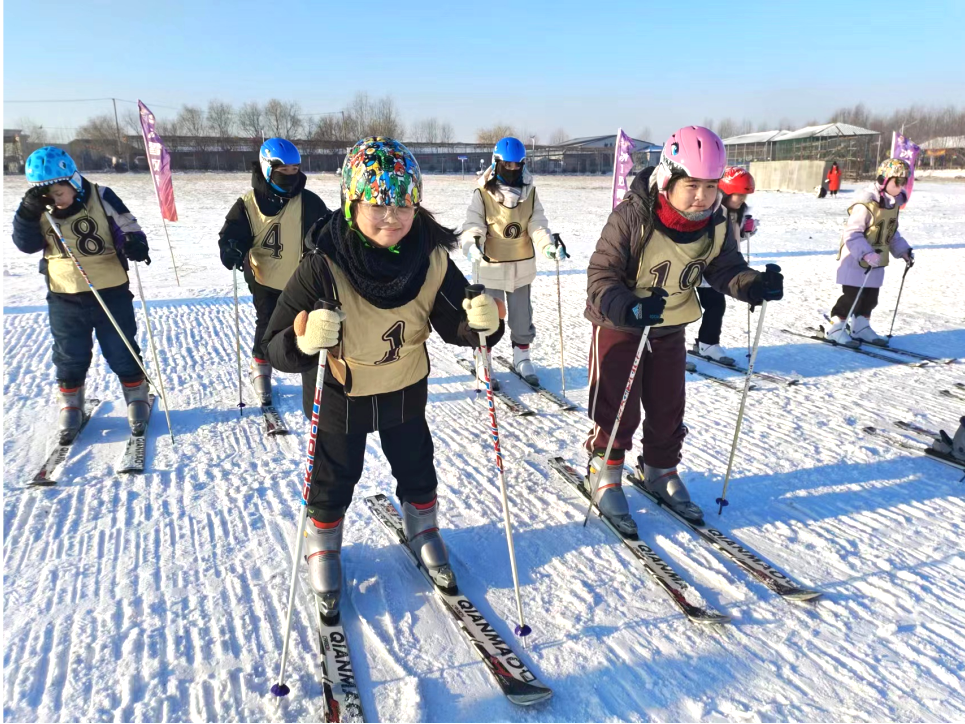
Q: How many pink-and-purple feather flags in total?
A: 3